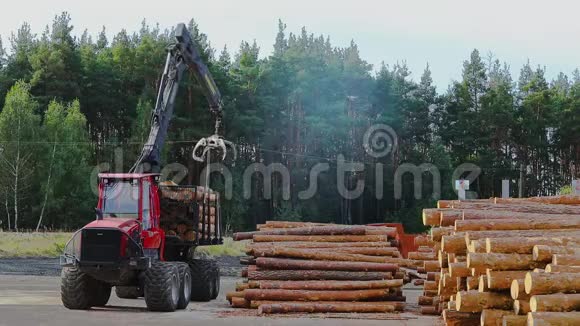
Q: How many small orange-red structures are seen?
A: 1